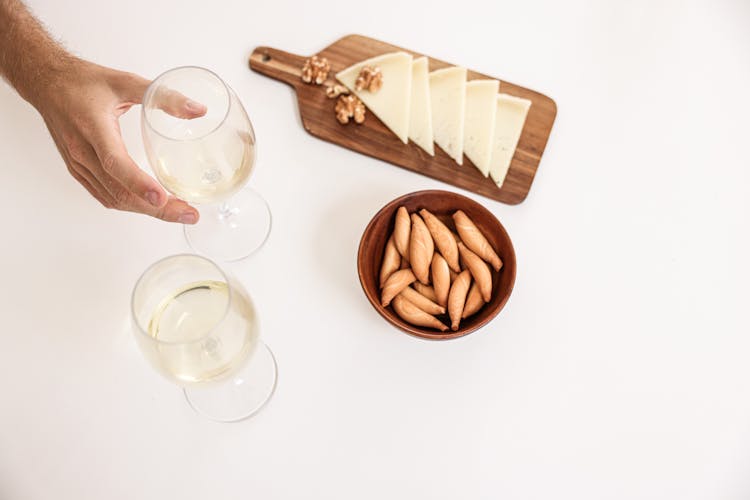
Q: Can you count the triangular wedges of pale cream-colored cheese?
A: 5